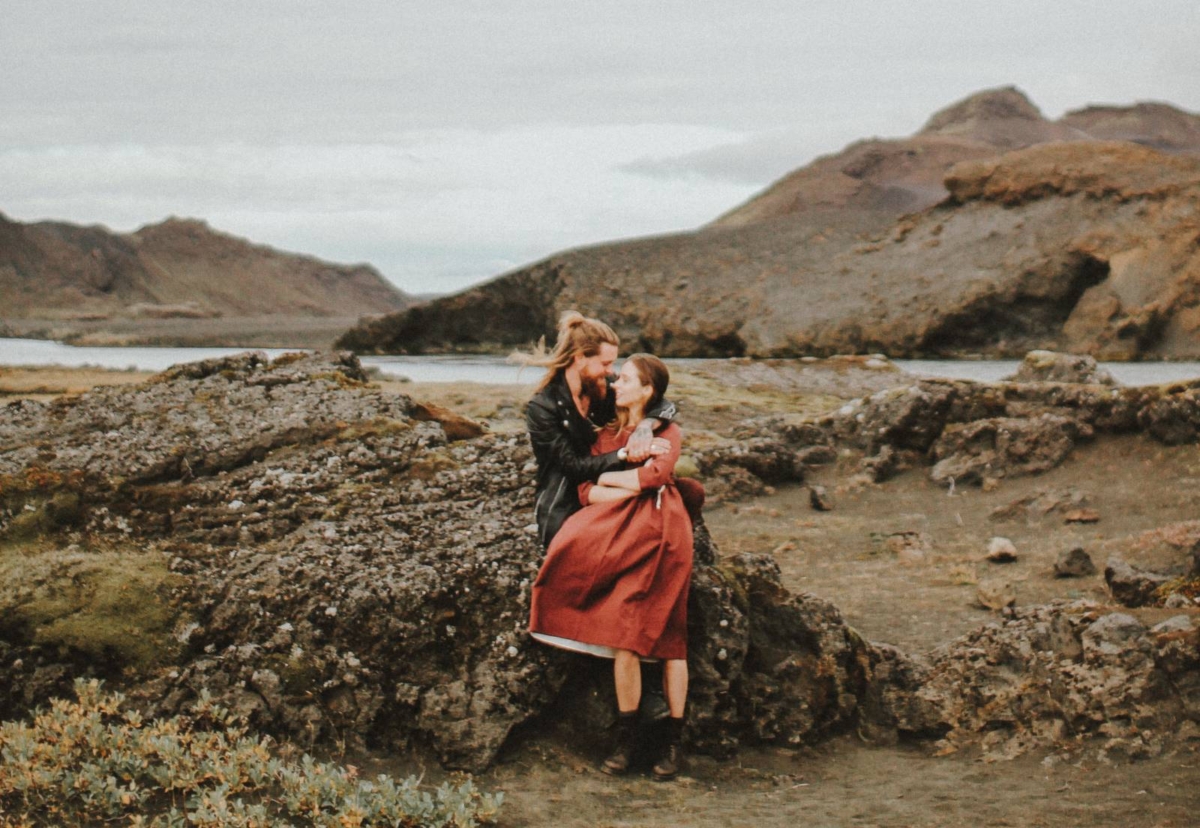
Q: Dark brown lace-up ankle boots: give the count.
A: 2